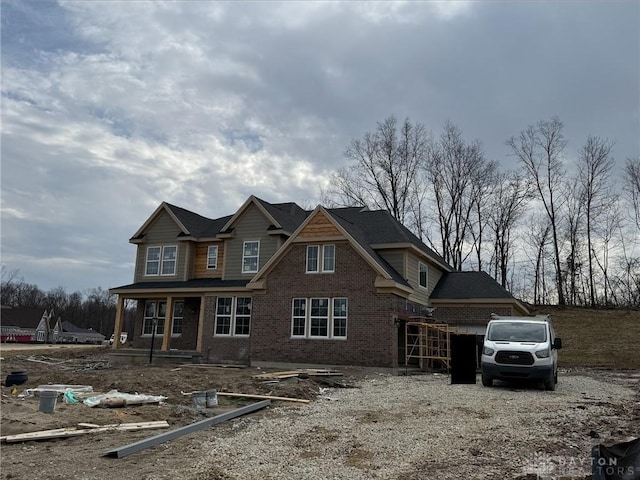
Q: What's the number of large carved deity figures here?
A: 0